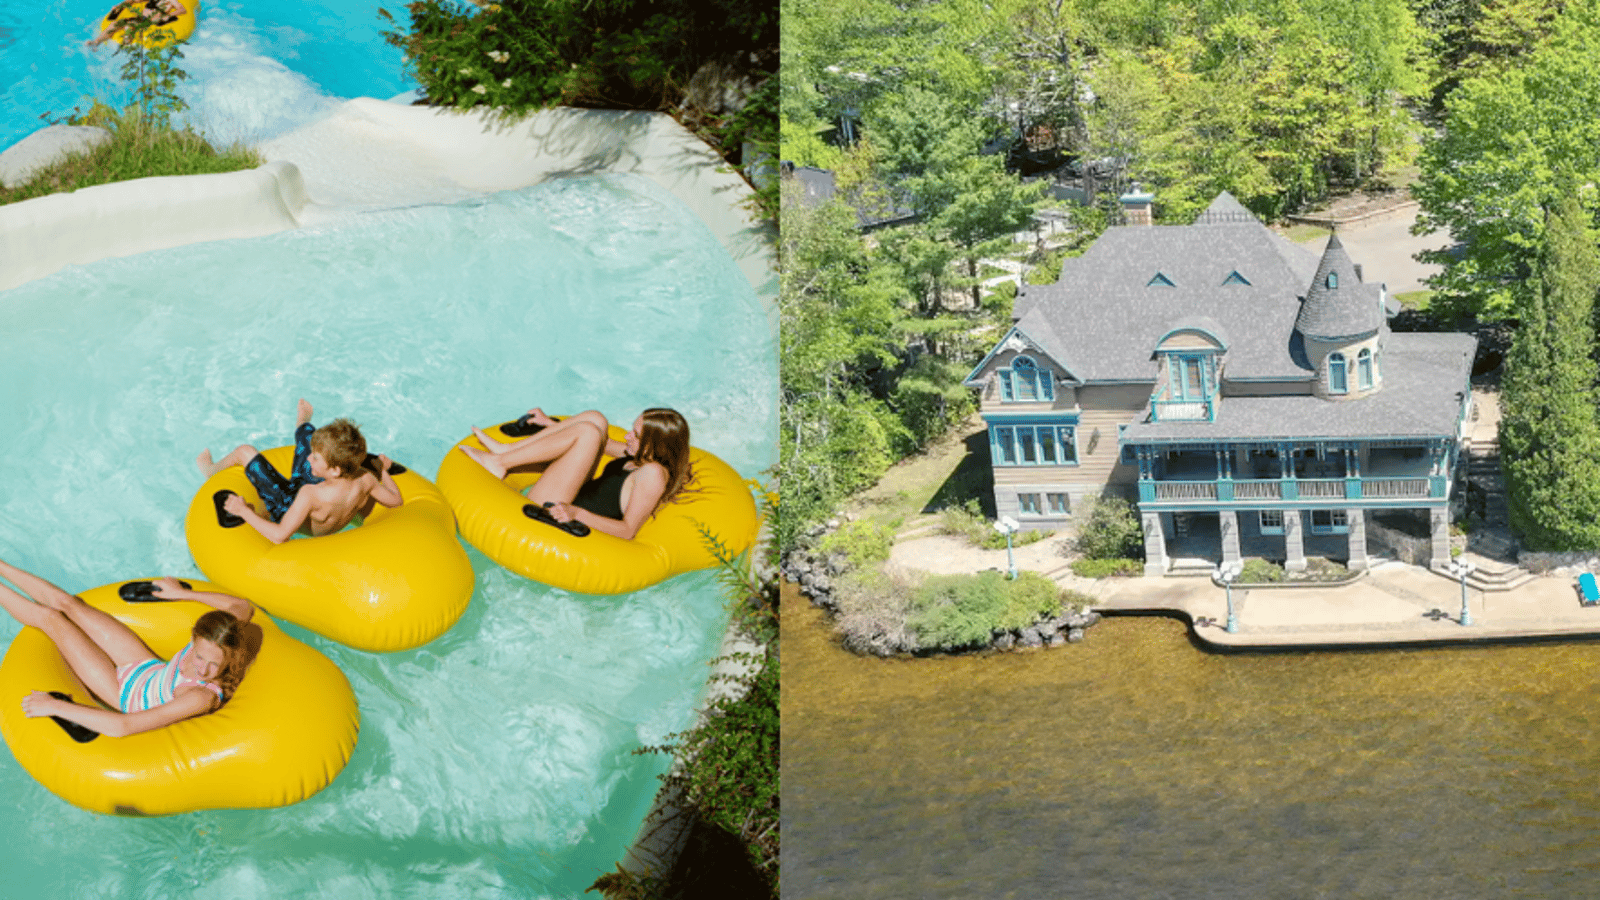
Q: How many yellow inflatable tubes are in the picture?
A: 4